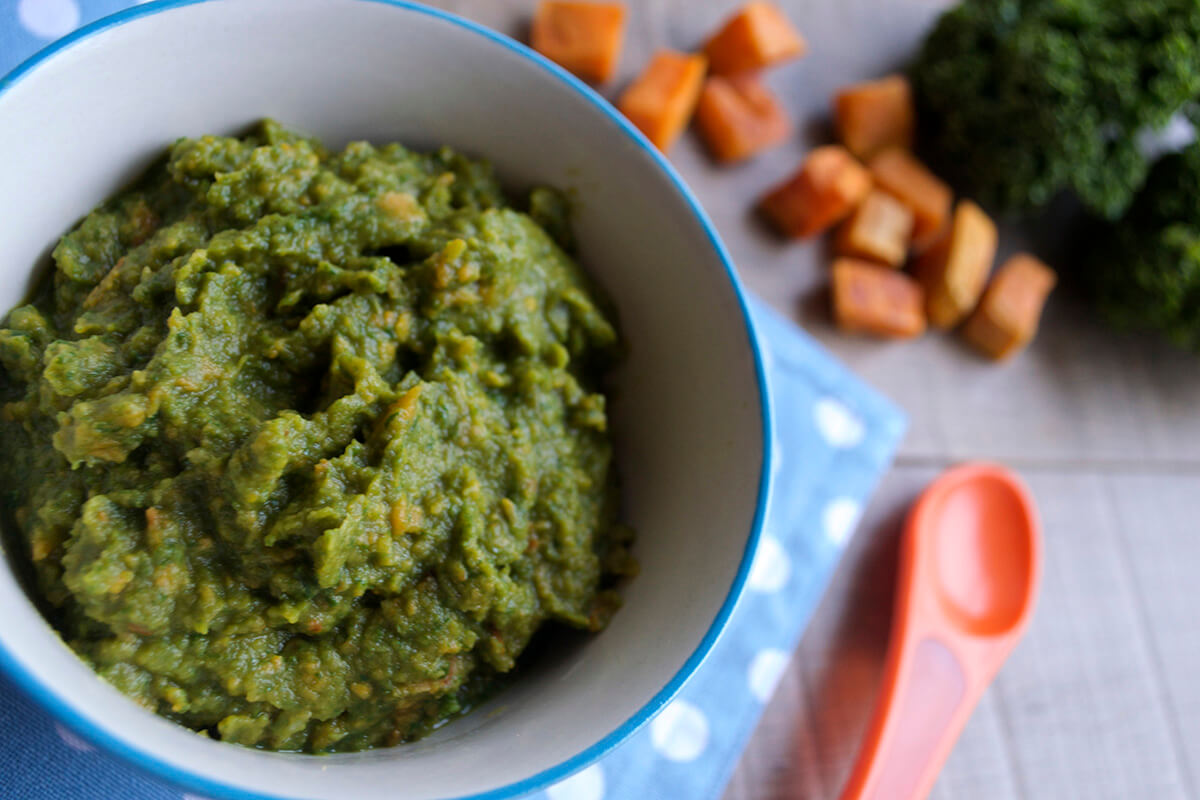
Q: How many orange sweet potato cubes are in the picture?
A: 11